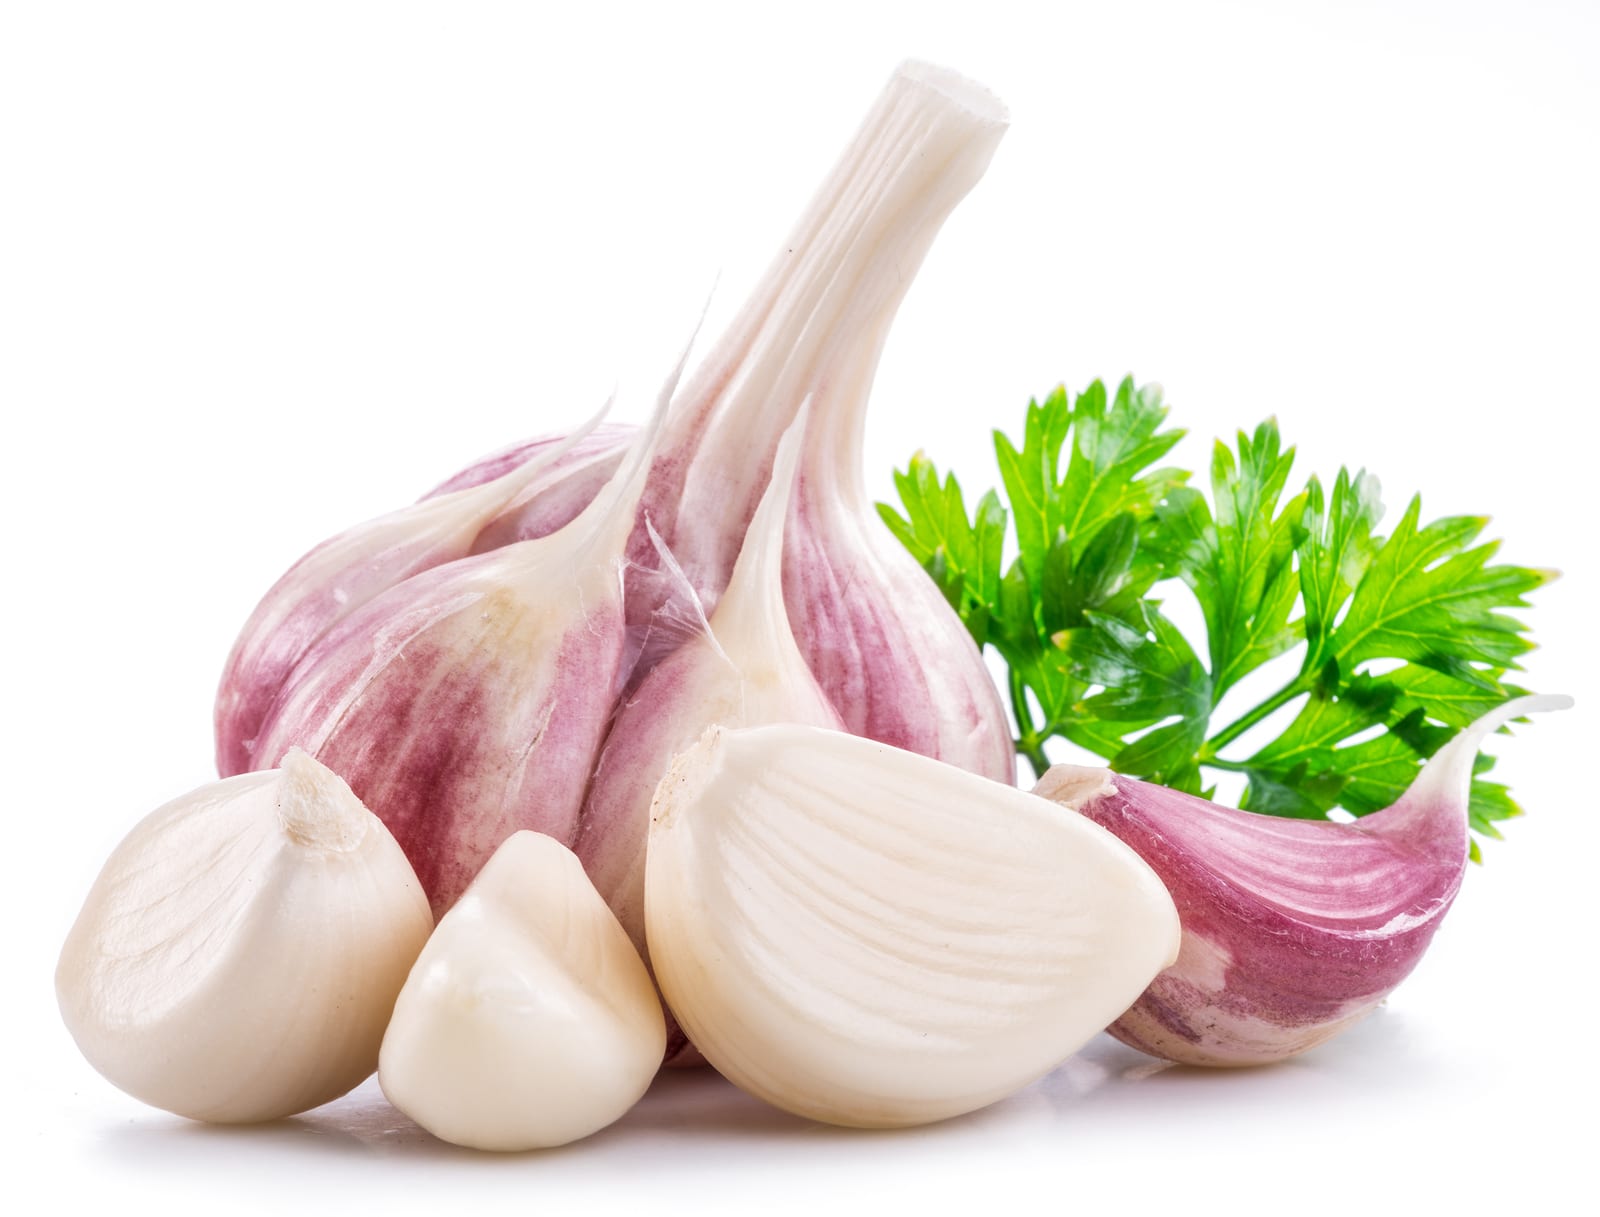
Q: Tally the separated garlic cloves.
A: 4